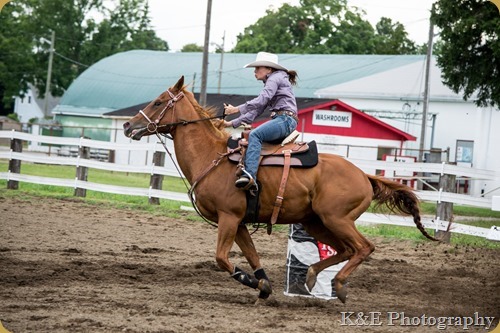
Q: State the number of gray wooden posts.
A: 4